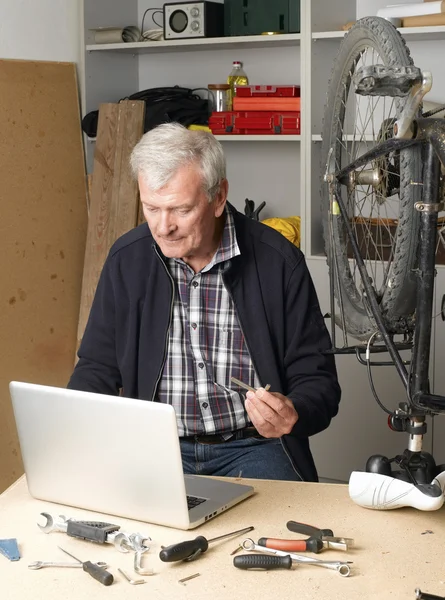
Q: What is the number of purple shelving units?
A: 0